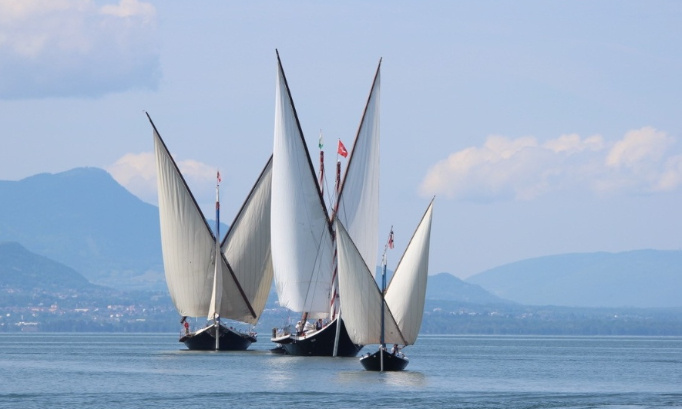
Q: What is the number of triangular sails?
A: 6